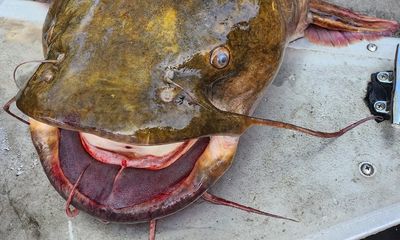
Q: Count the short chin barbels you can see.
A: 3